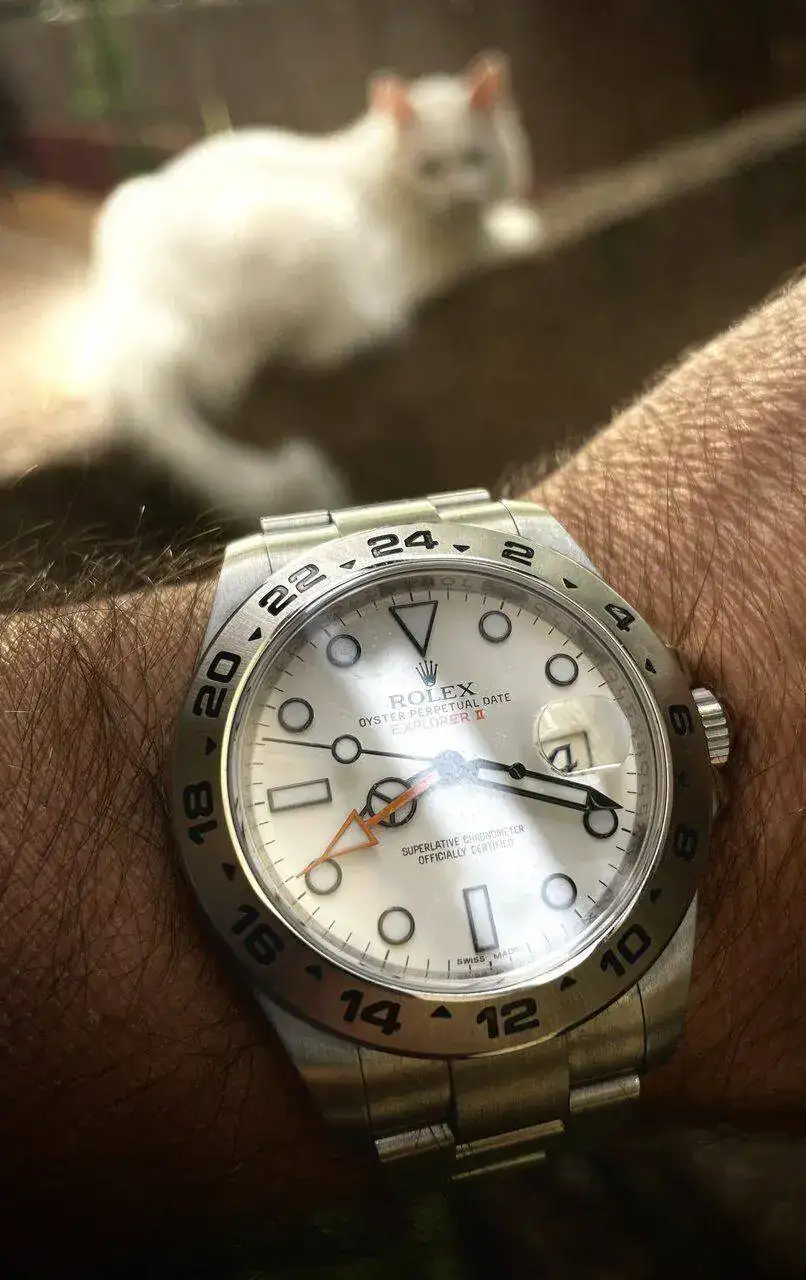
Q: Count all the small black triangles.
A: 12